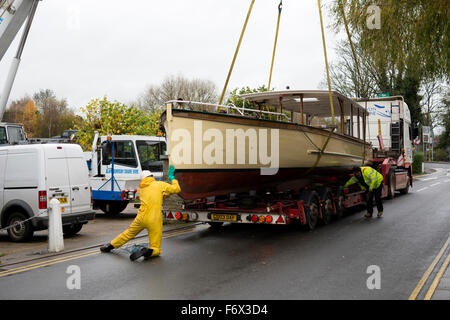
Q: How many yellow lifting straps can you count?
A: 4